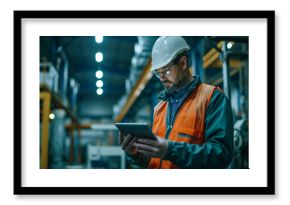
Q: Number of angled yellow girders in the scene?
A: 2